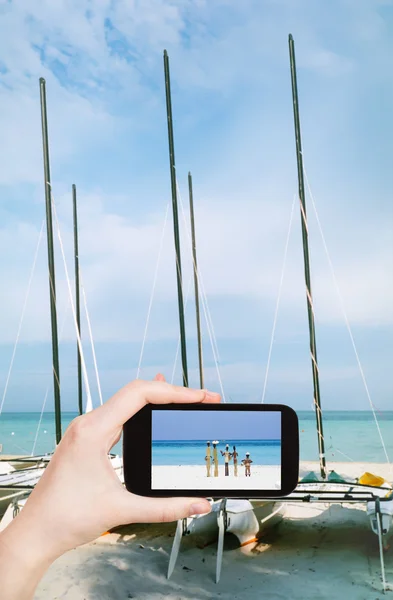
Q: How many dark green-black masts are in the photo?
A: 5